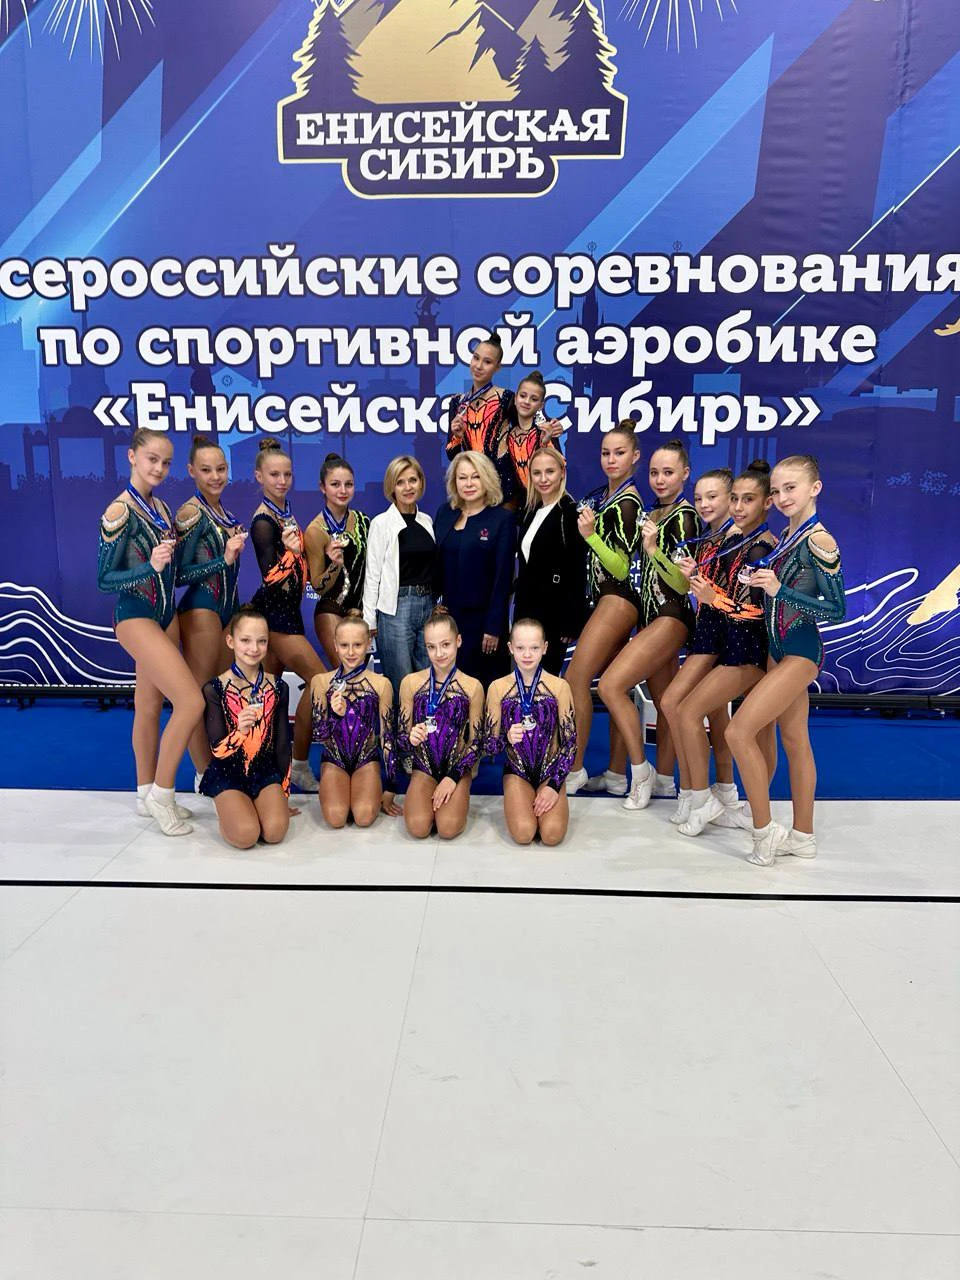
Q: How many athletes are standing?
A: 11